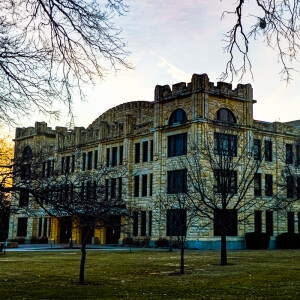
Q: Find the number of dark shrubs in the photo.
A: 2